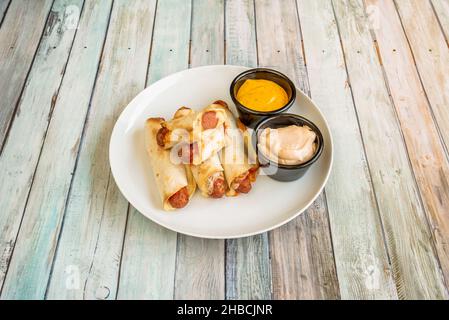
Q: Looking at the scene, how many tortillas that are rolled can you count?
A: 5